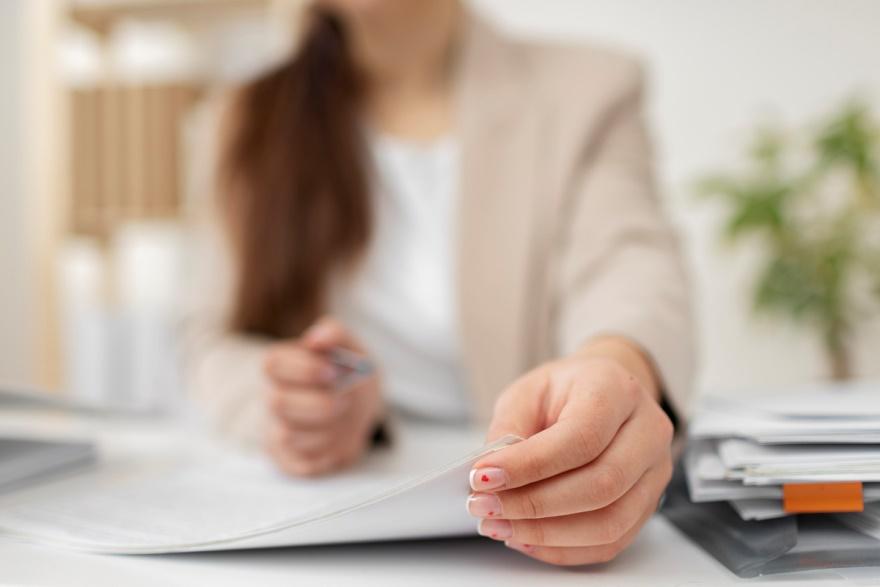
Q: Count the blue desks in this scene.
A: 0